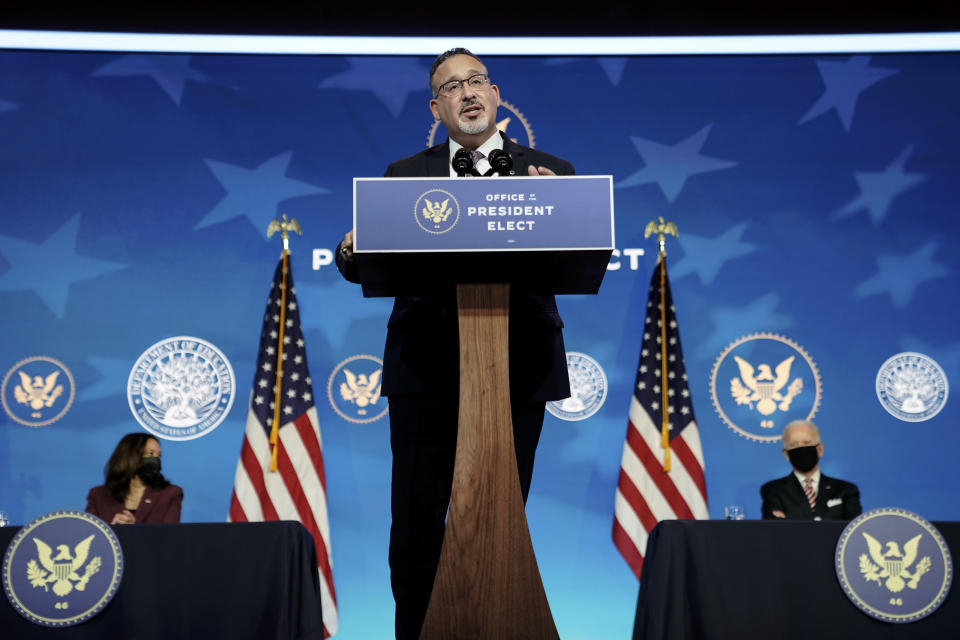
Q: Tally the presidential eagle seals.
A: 7